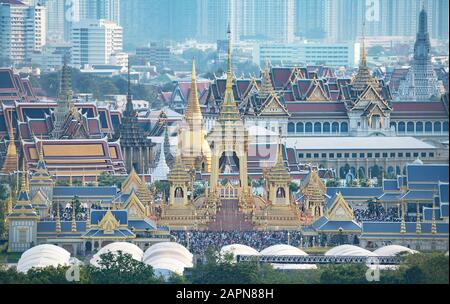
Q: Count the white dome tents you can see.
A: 7